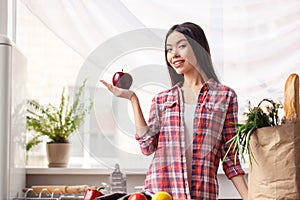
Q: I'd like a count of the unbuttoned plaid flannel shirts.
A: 1